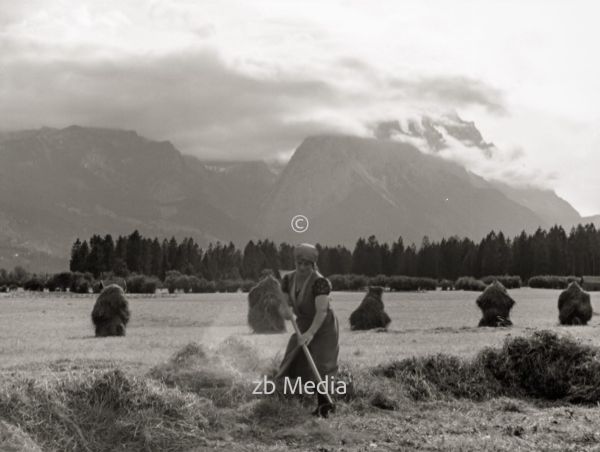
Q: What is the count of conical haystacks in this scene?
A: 5